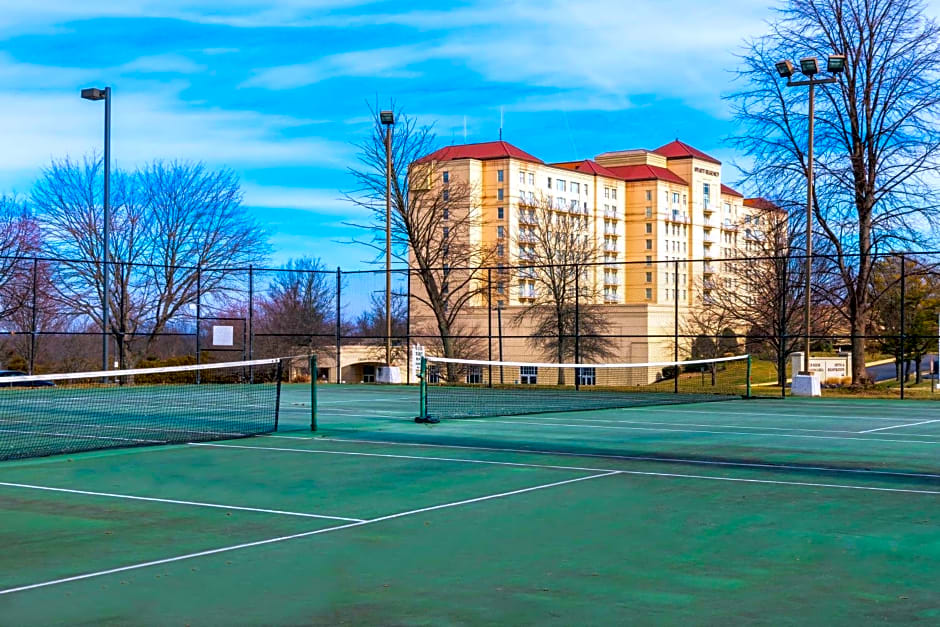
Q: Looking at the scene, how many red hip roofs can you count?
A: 6